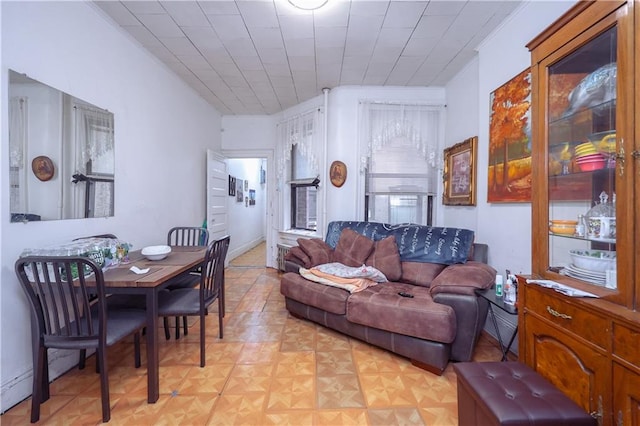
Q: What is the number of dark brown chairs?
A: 4